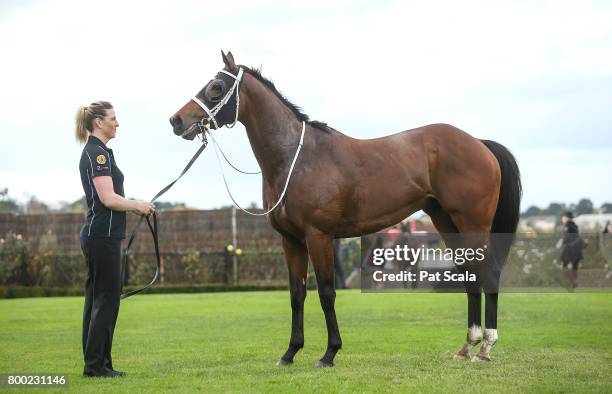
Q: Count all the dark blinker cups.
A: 1